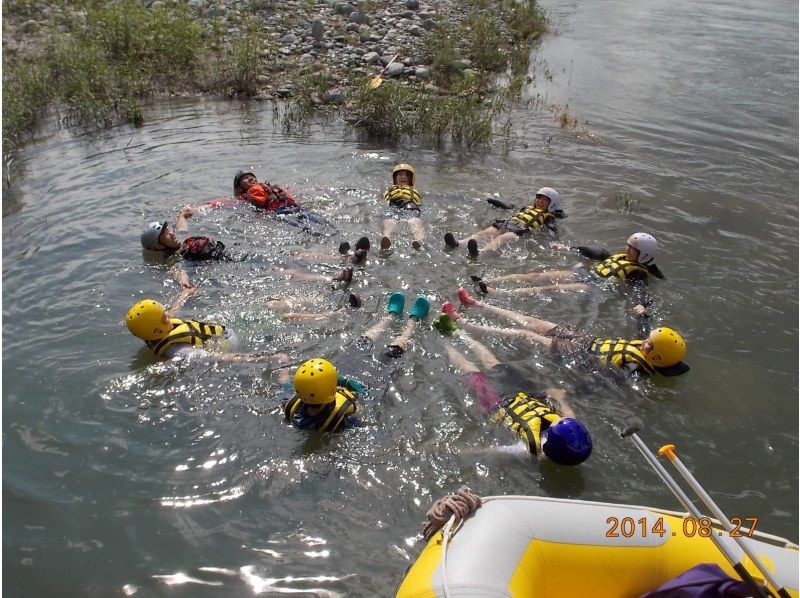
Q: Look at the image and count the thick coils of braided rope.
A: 1